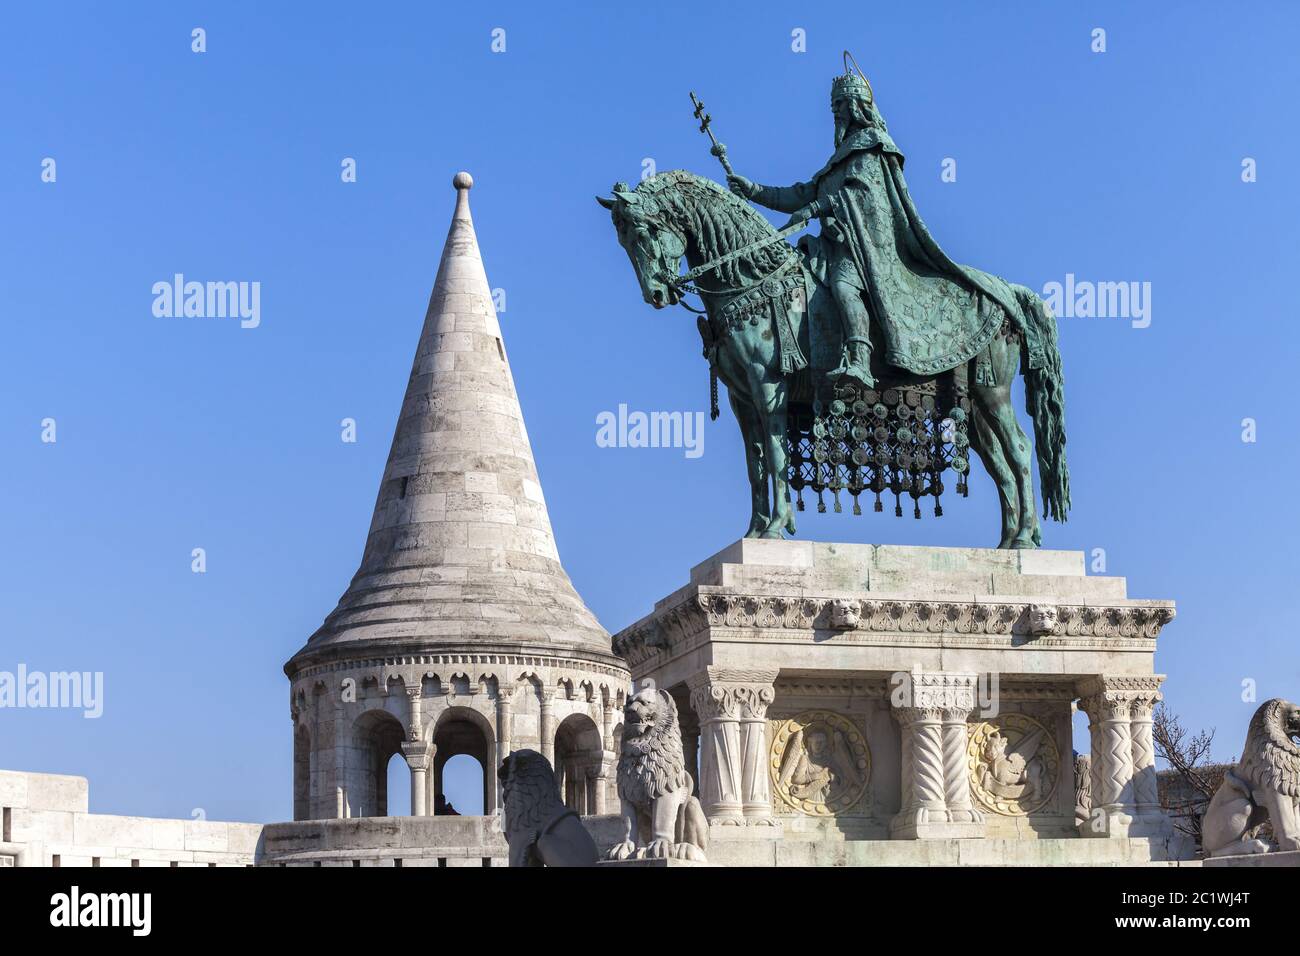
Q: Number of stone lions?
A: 3